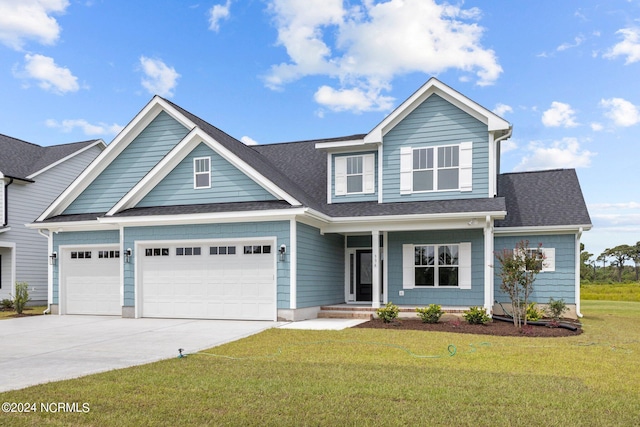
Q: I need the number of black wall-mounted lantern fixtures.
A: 3